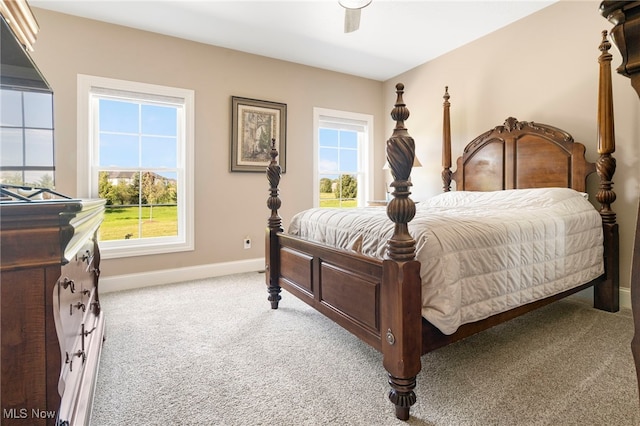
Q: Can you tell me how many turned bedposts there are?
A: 4